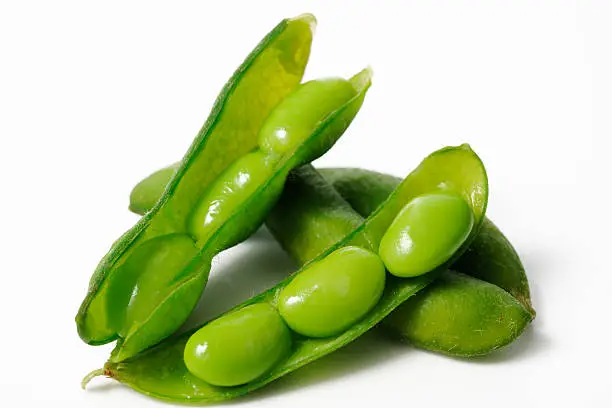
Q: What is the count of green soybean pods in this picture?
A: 4